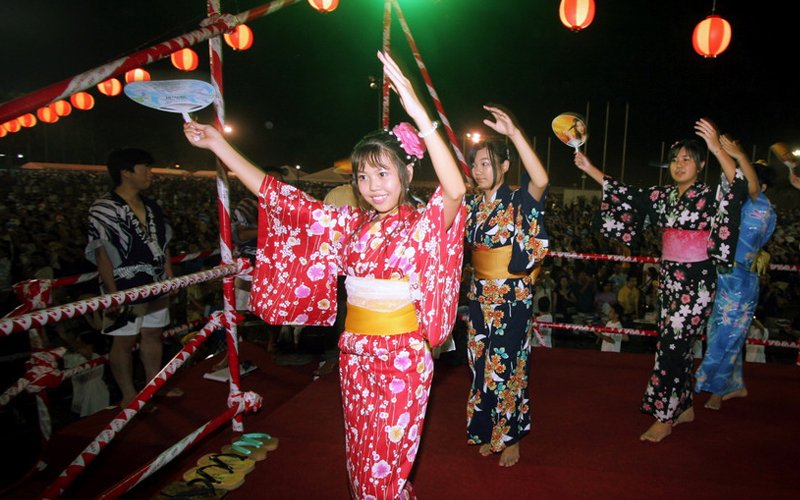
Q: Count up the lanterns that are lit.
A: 13